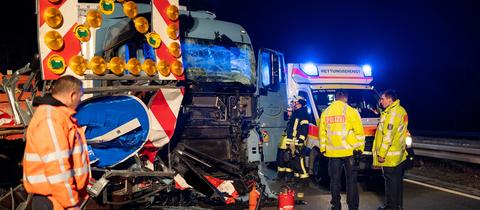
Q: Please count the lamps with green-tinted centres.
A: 4